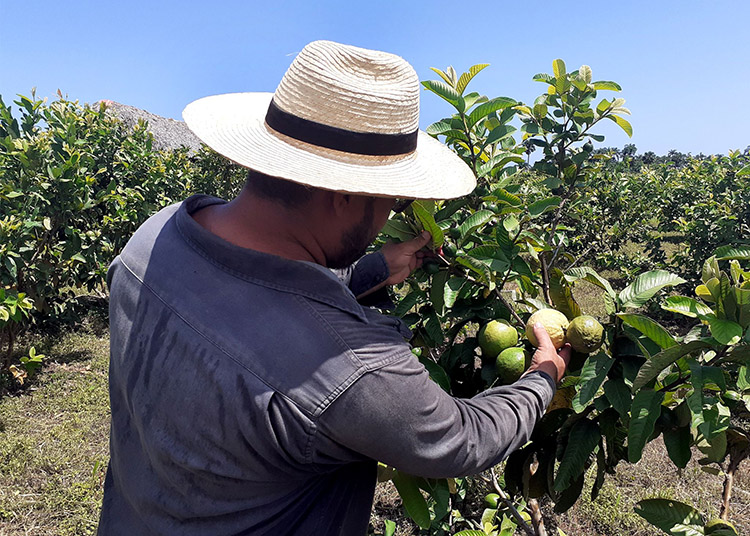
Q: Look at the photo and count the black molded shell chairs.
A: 0